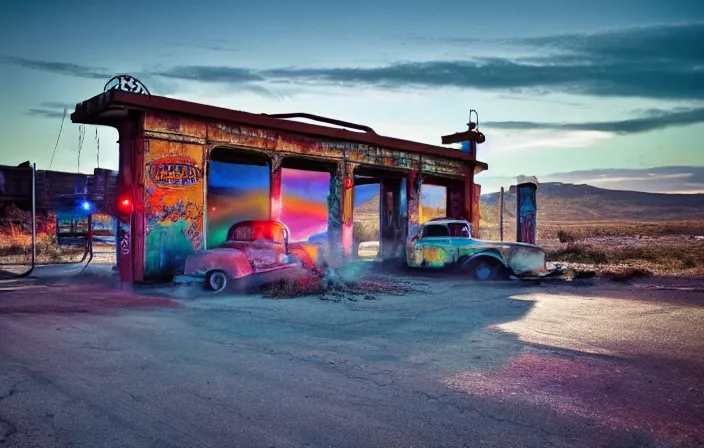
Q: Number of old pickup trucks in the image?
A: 2